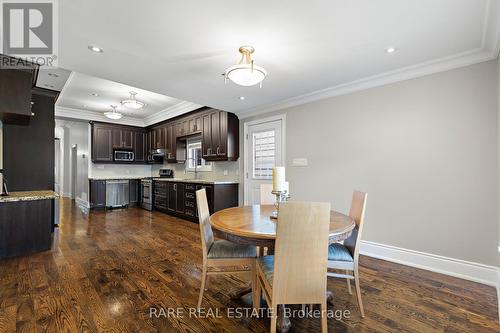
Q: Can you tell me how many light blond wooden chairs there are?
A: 4